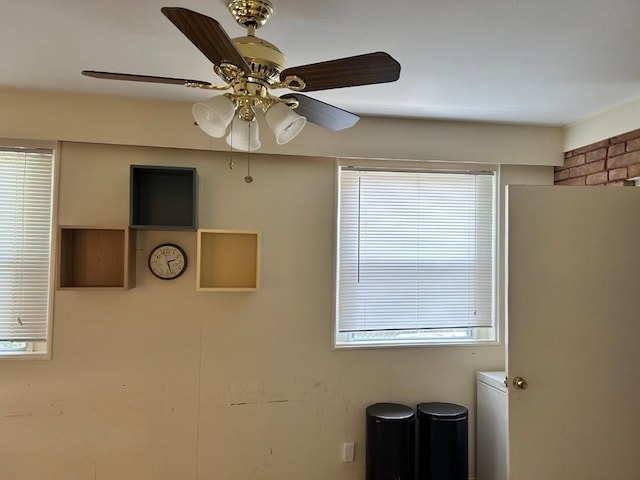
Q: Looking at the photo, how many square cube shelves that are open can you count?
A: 3